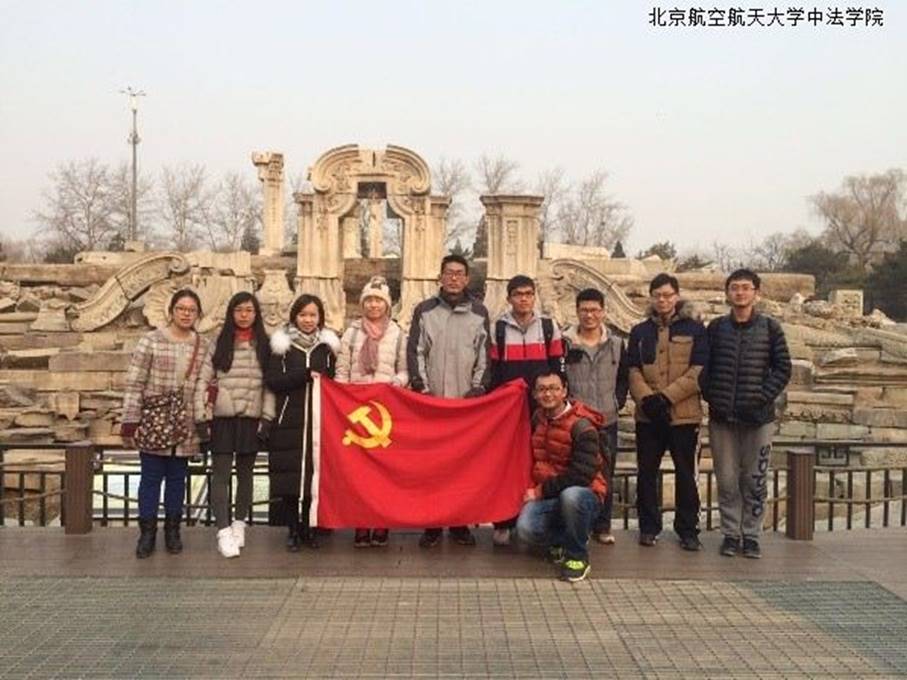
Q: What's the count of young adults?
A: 10